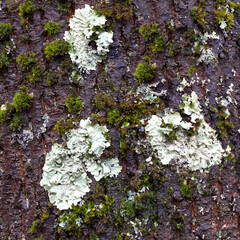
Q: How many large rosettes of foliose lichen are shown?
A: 3